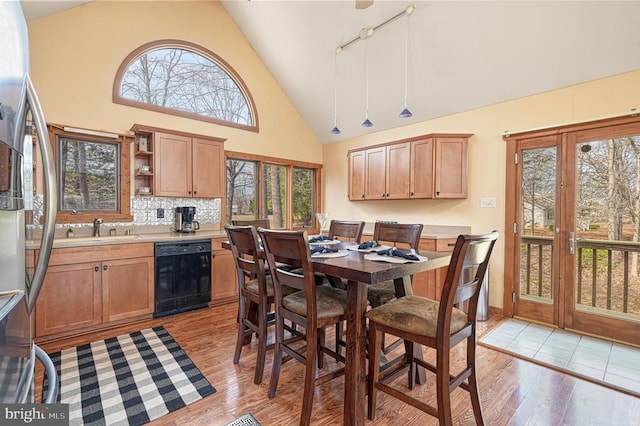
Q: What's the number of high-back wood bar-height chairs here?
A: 6